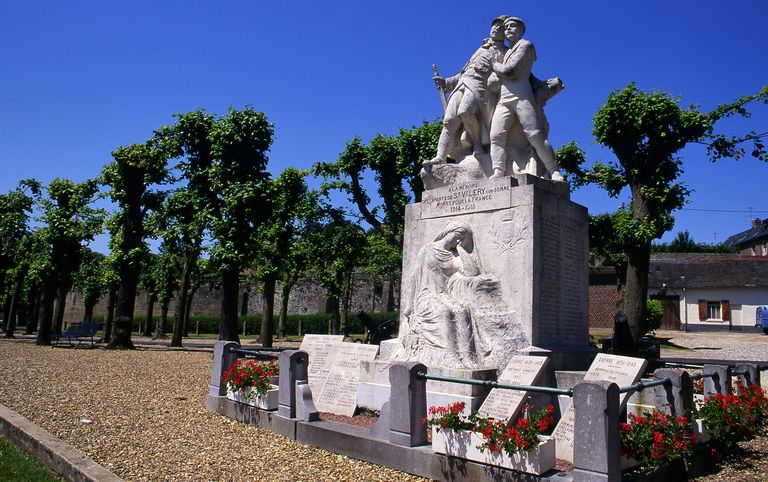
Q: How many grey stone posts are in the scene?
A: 7